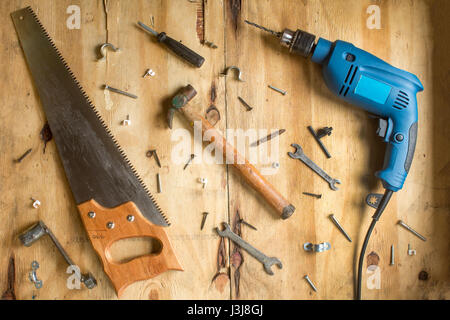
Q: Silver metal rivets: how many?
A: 3